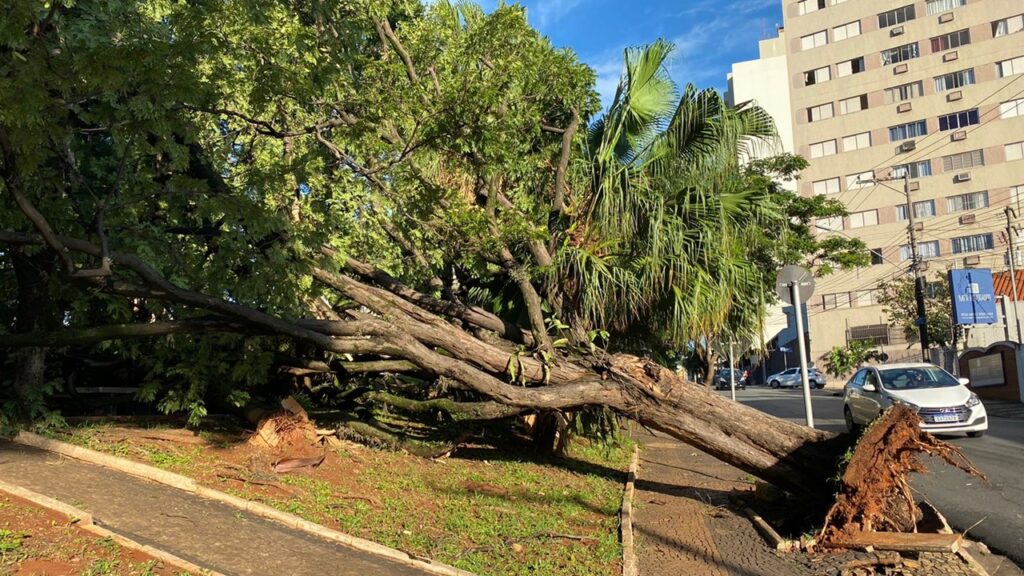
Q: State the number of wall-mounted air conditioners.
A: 14